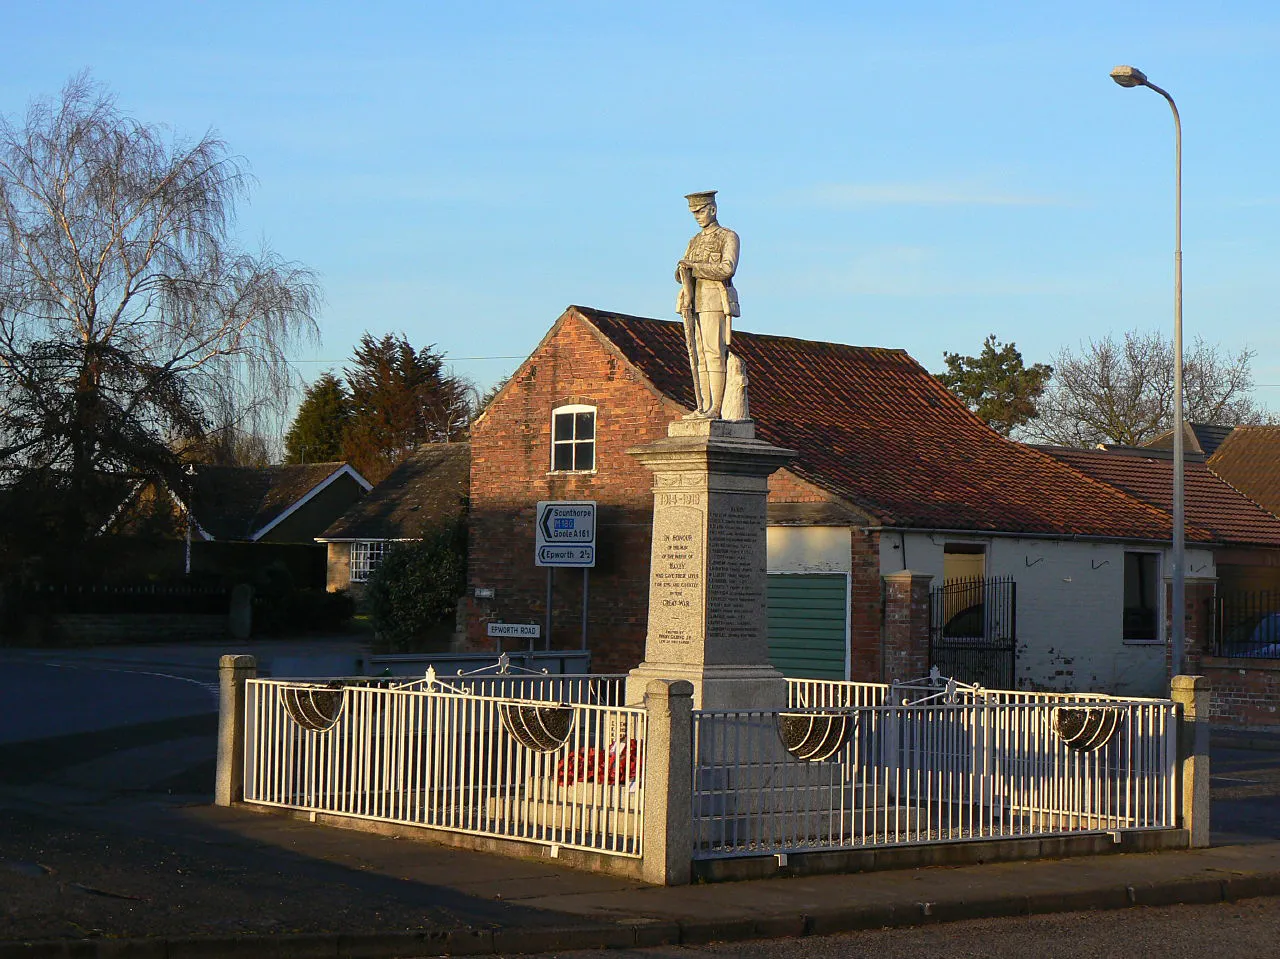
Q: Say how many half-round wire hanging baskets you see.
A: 4